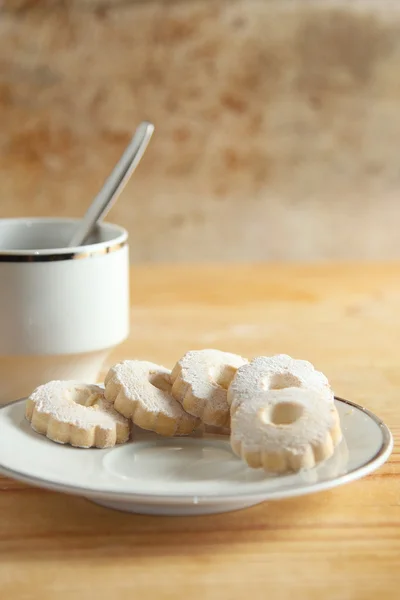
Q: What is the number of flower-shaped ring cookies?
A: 5